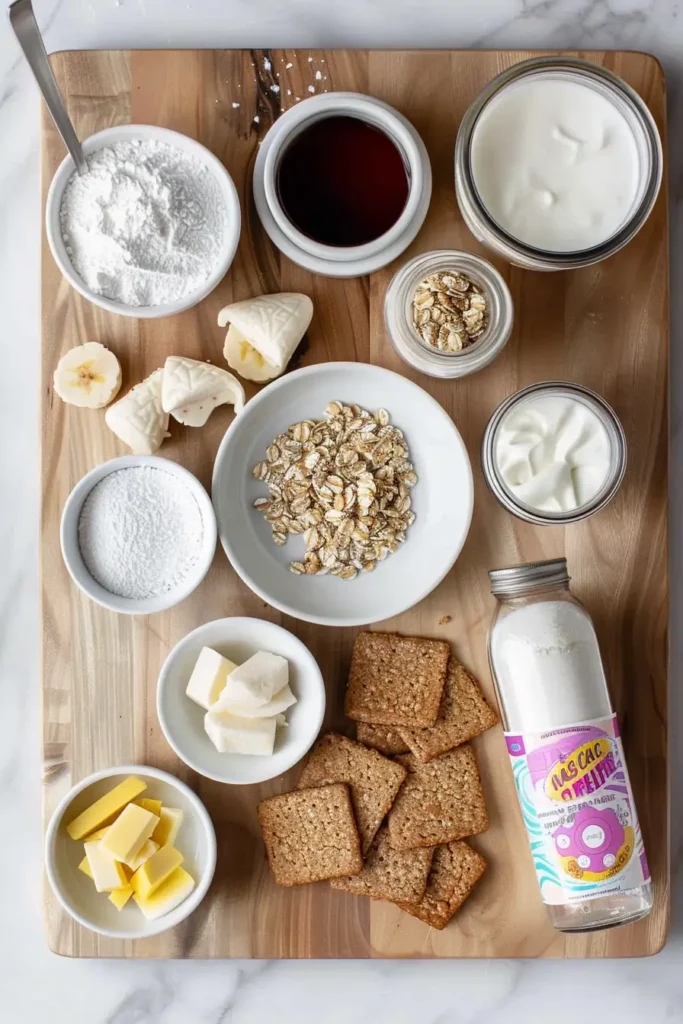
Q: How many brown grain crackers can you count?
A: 8